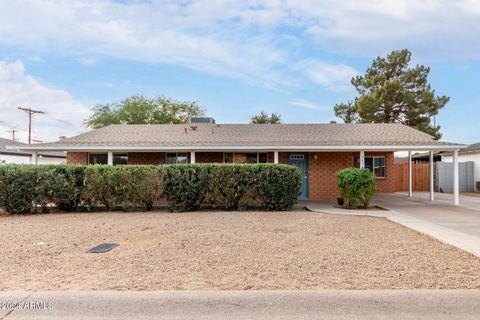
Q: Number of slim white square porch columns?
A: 8